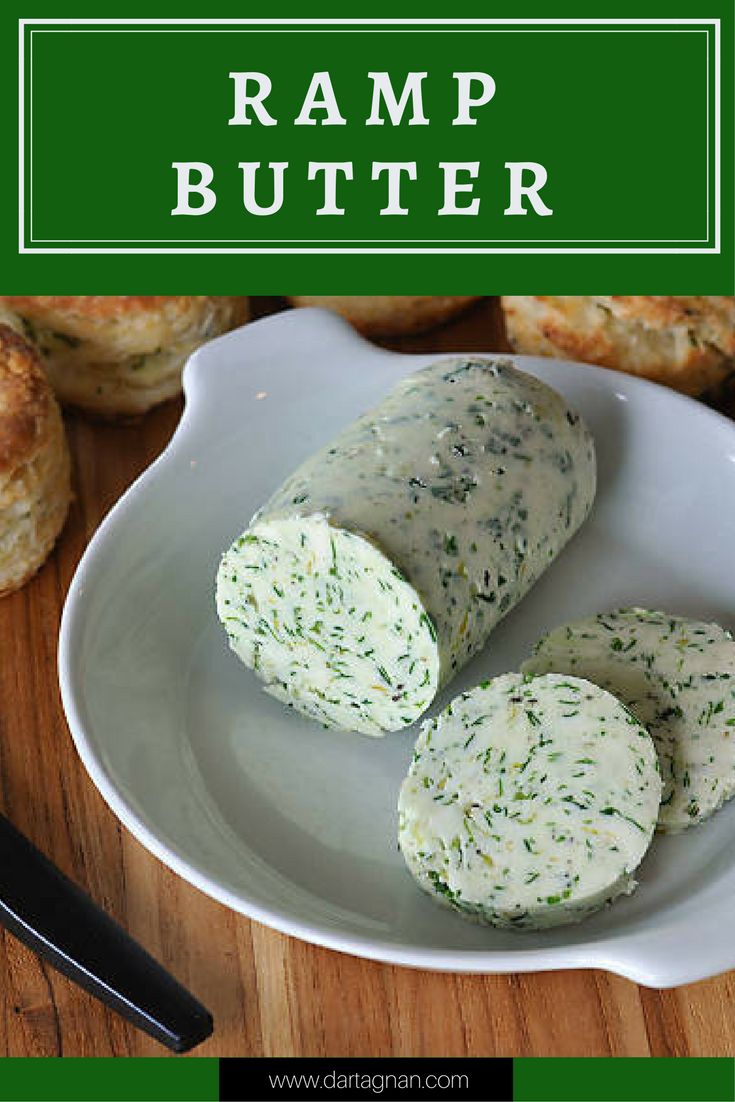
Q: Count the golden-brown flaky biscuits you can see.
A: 4